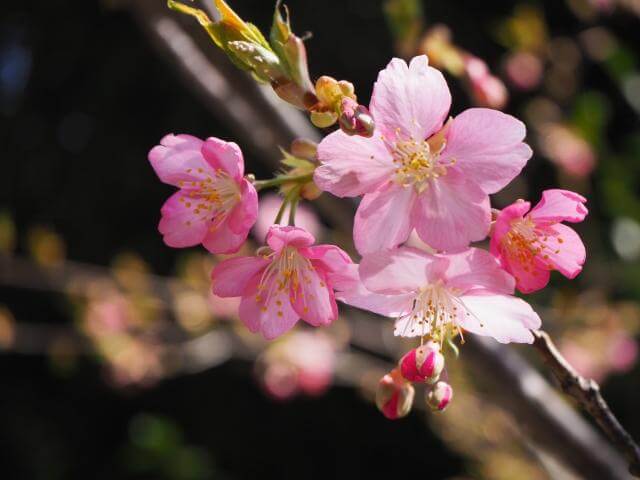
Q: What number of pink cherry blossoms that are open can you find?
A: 5